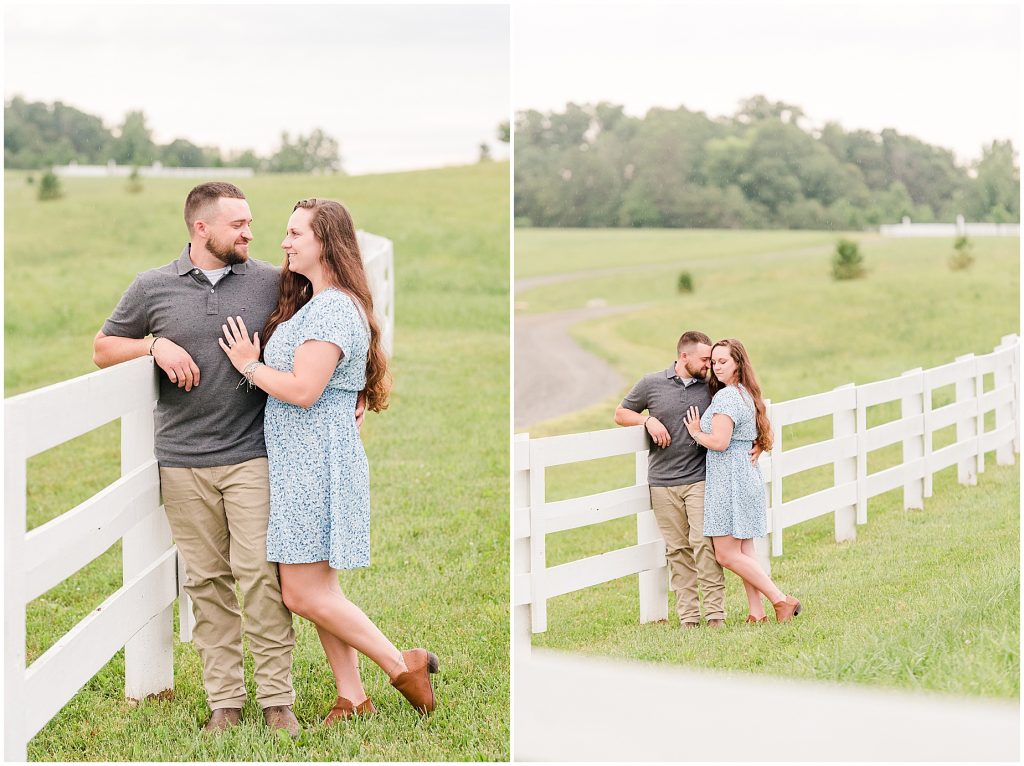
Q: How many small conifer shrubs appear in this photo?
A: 5